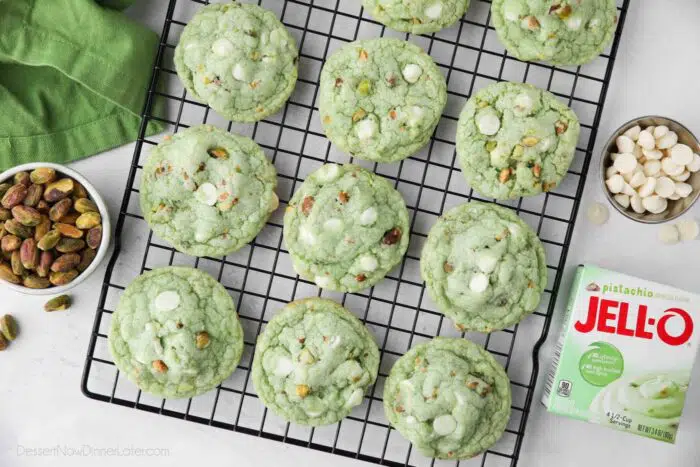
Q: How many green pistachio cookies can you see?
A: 11